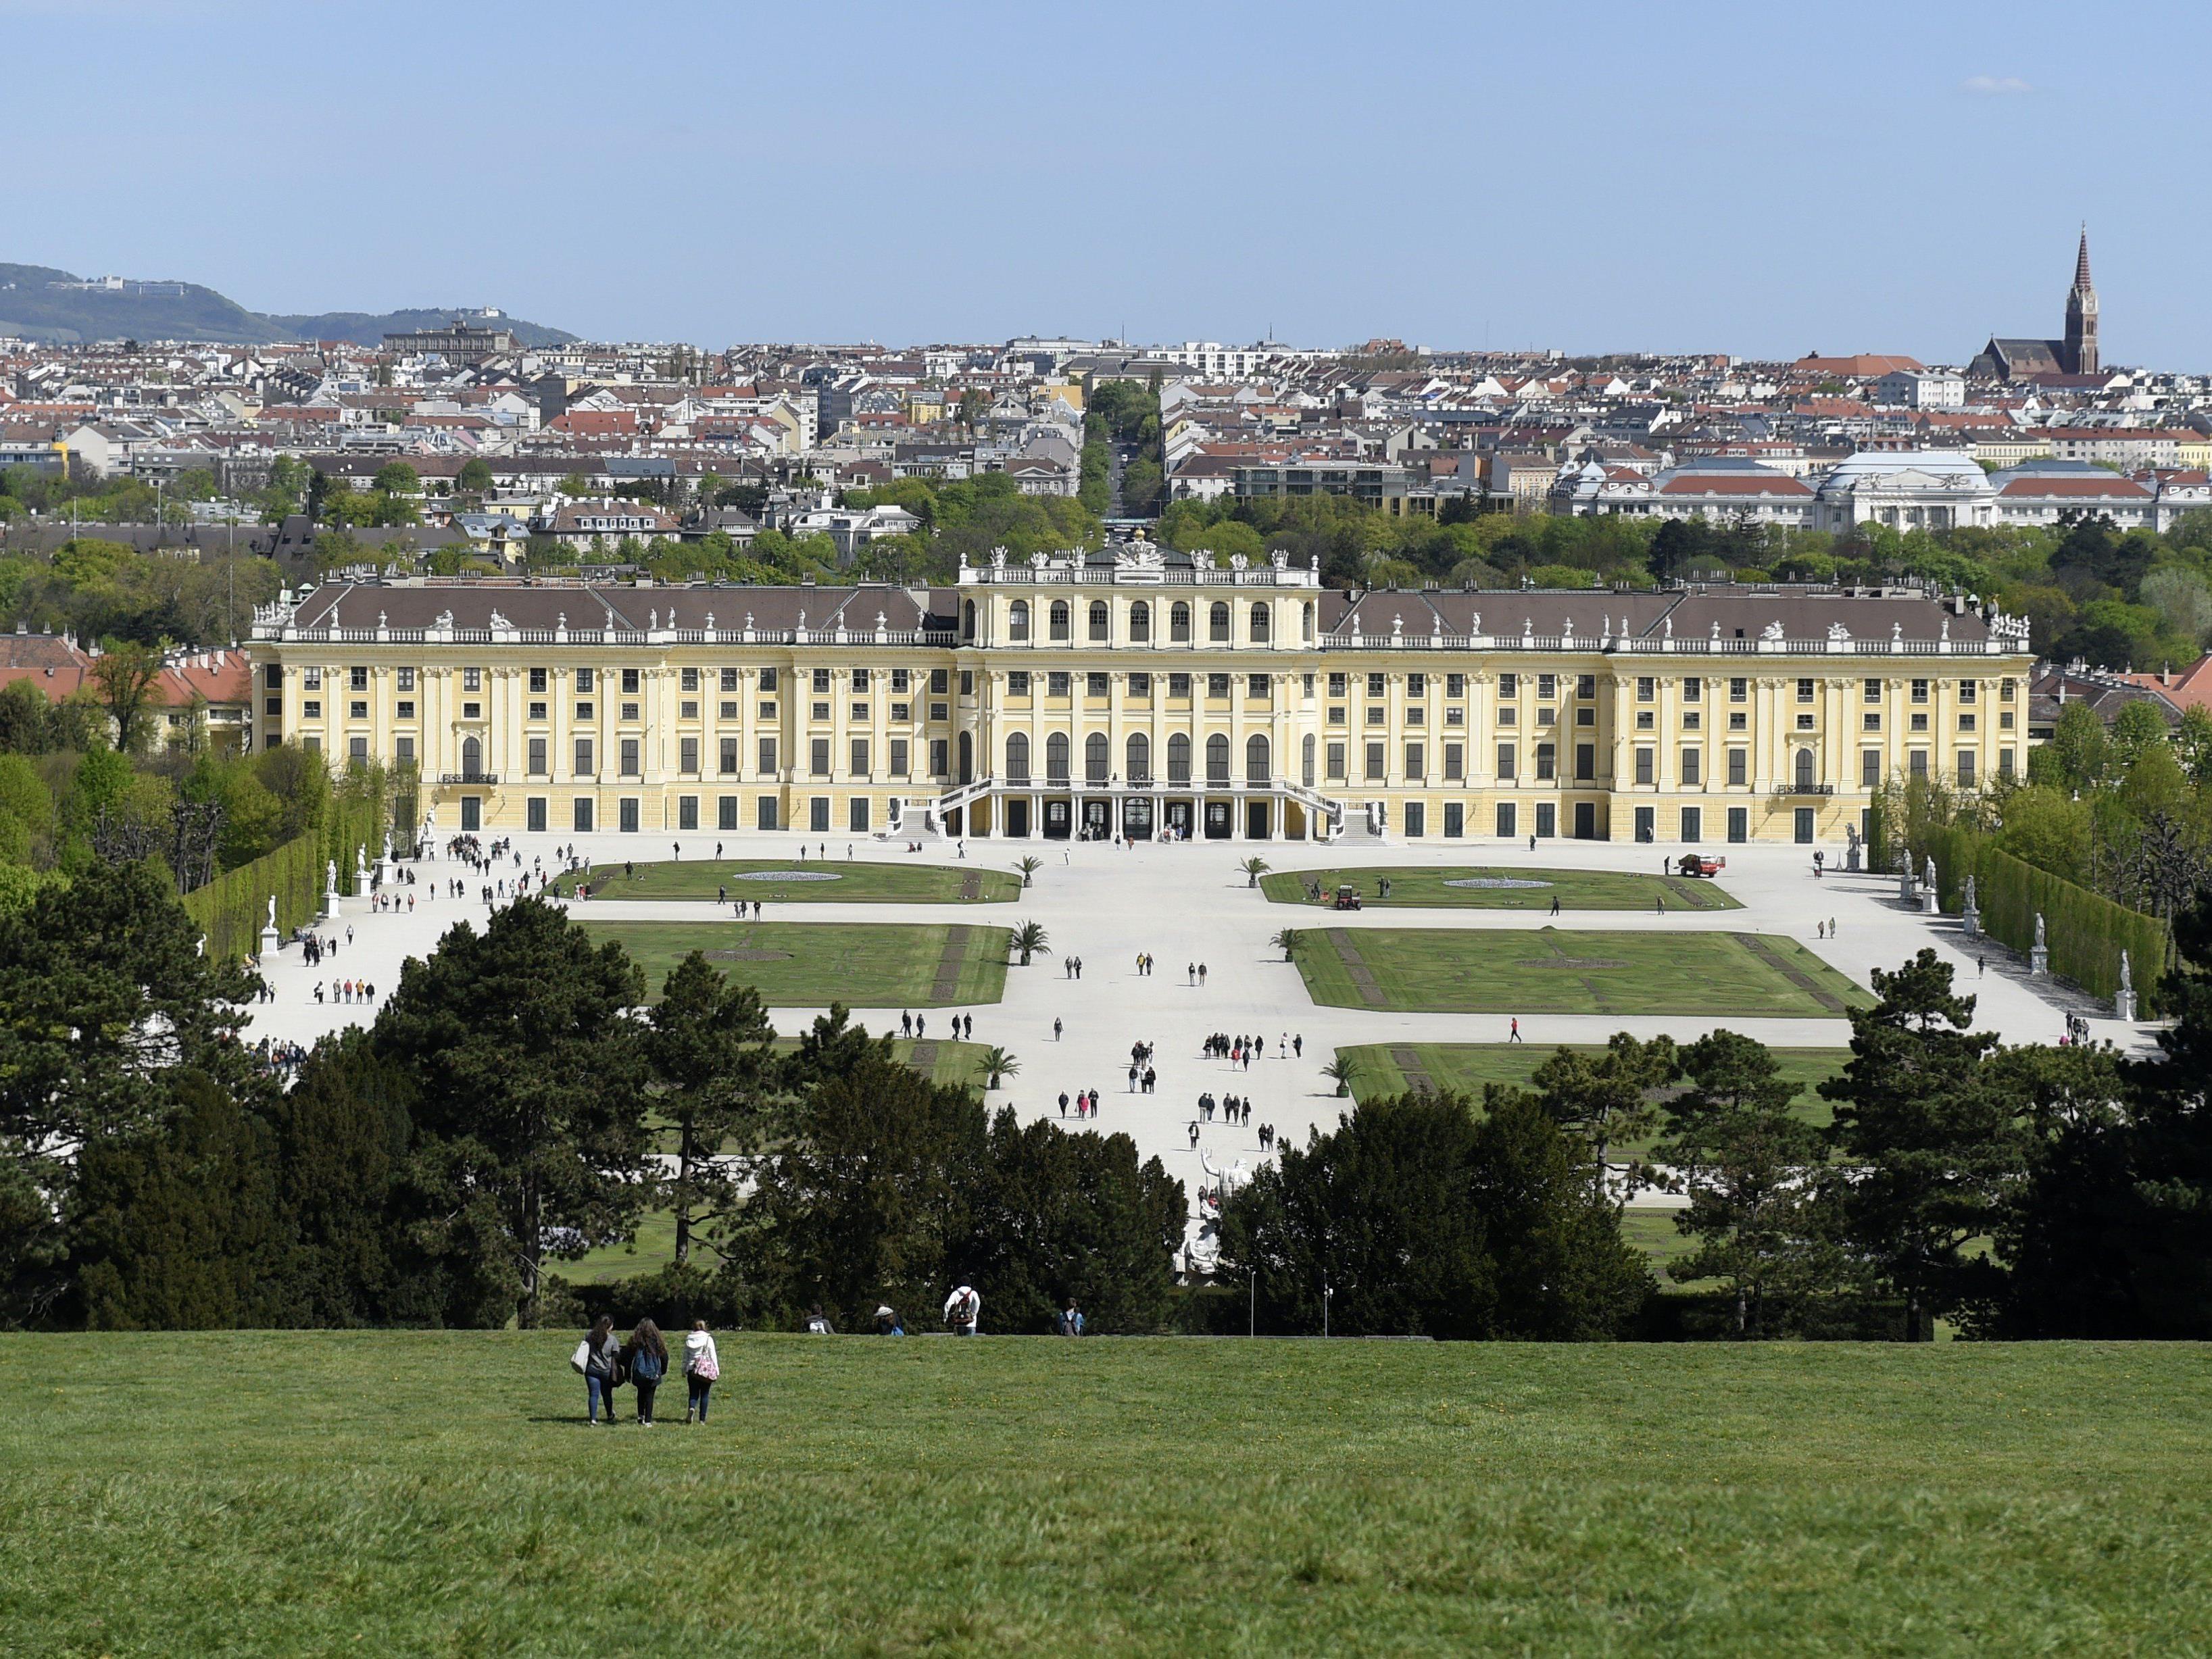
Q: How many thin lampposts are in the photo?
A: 2